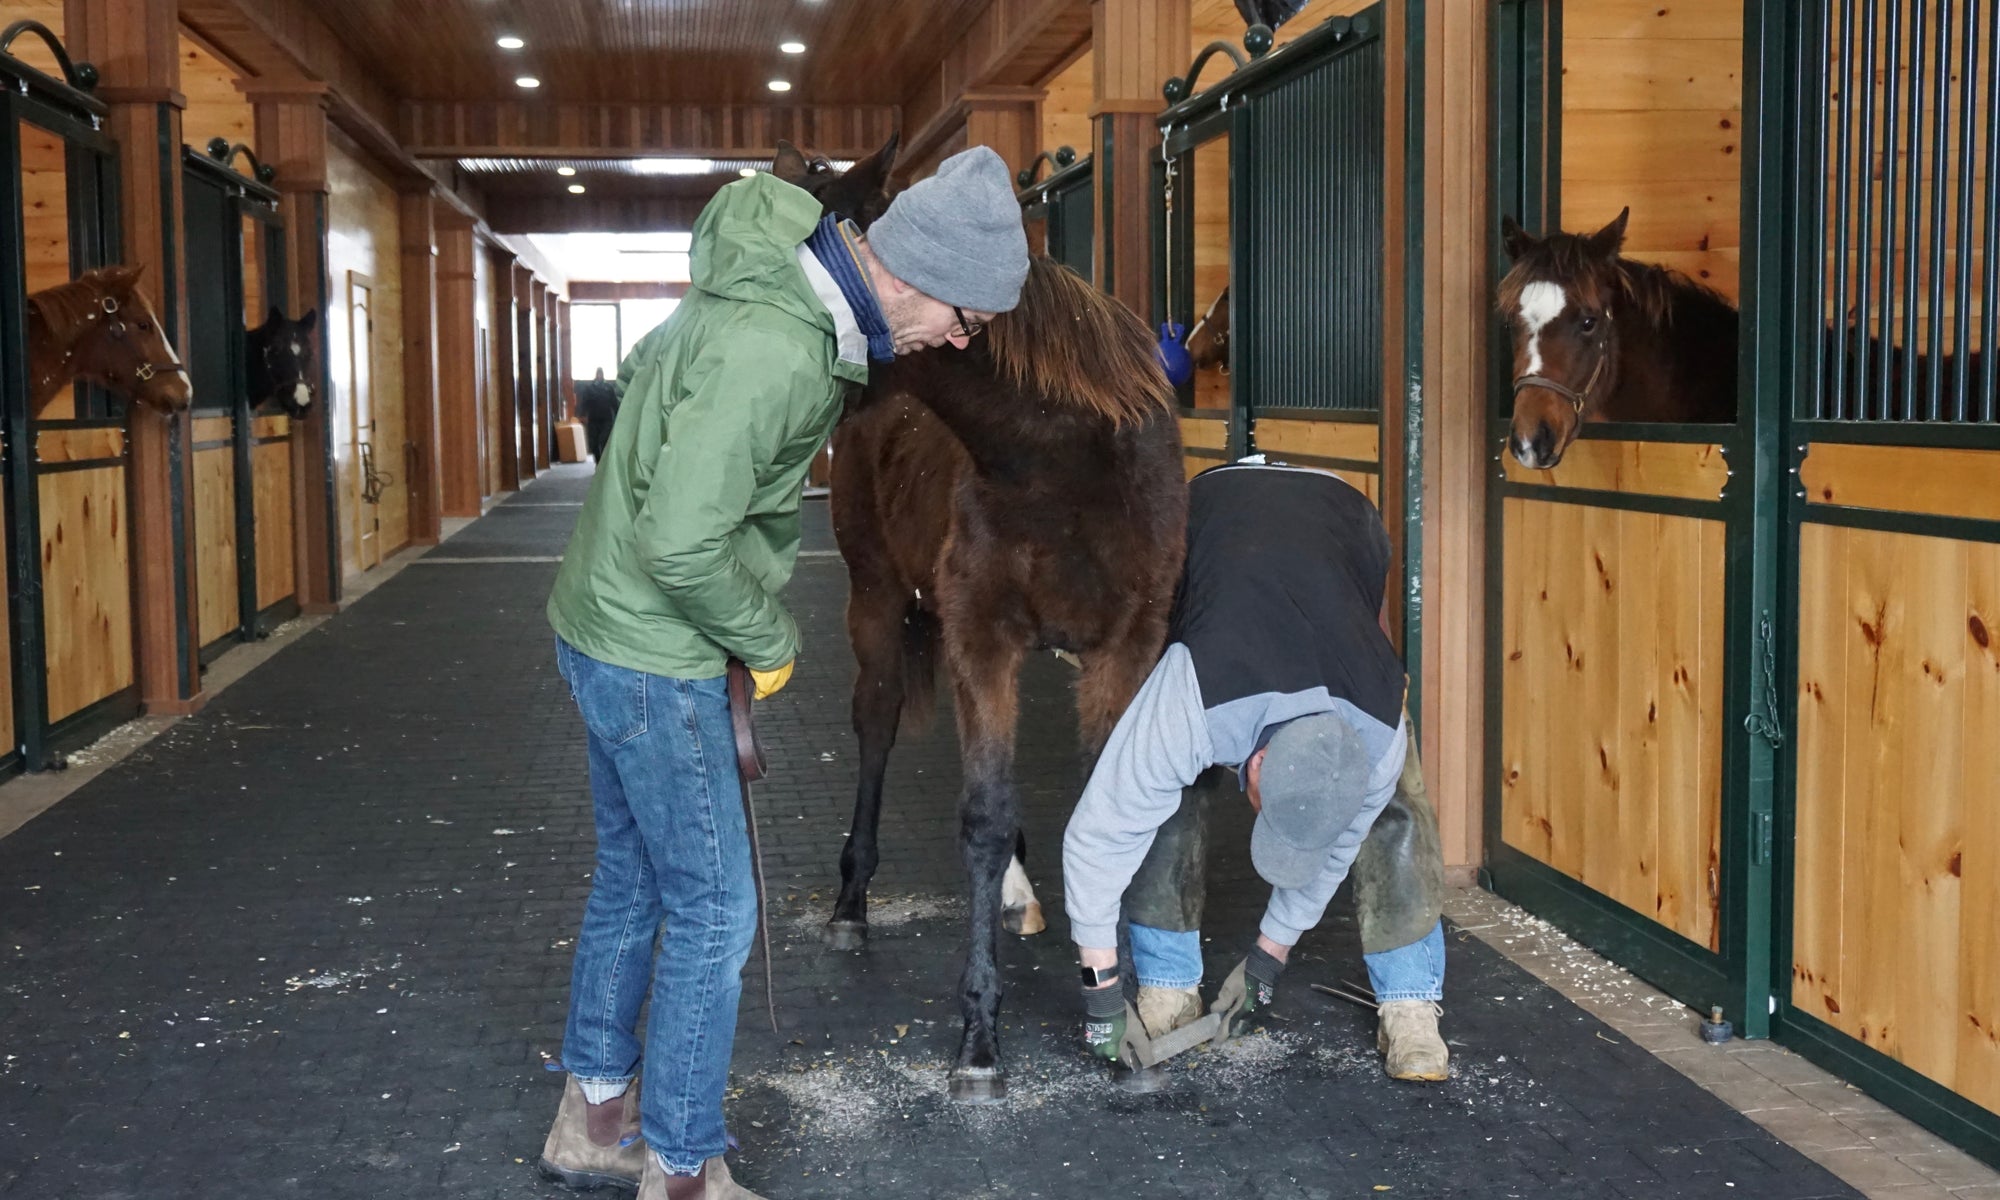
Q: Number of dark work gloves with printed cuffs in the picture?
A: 2